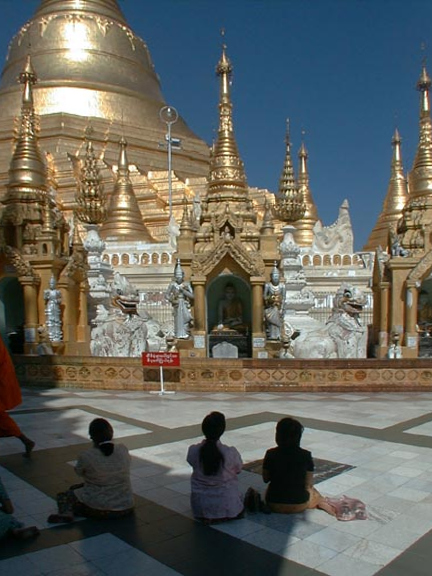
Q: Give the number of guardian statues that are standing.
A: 3